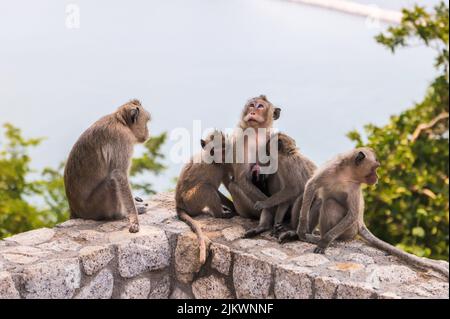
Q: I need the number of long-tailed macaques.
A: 5